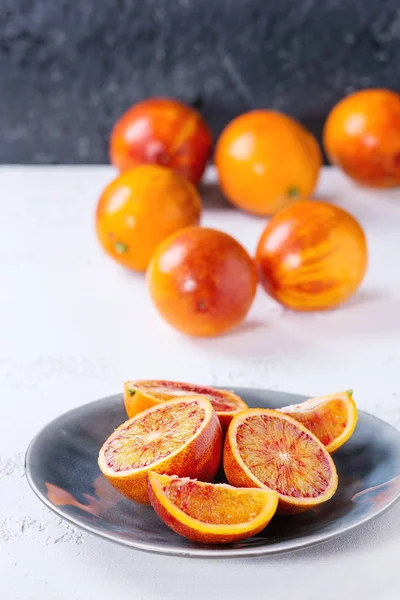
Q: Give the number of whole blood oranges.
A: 6